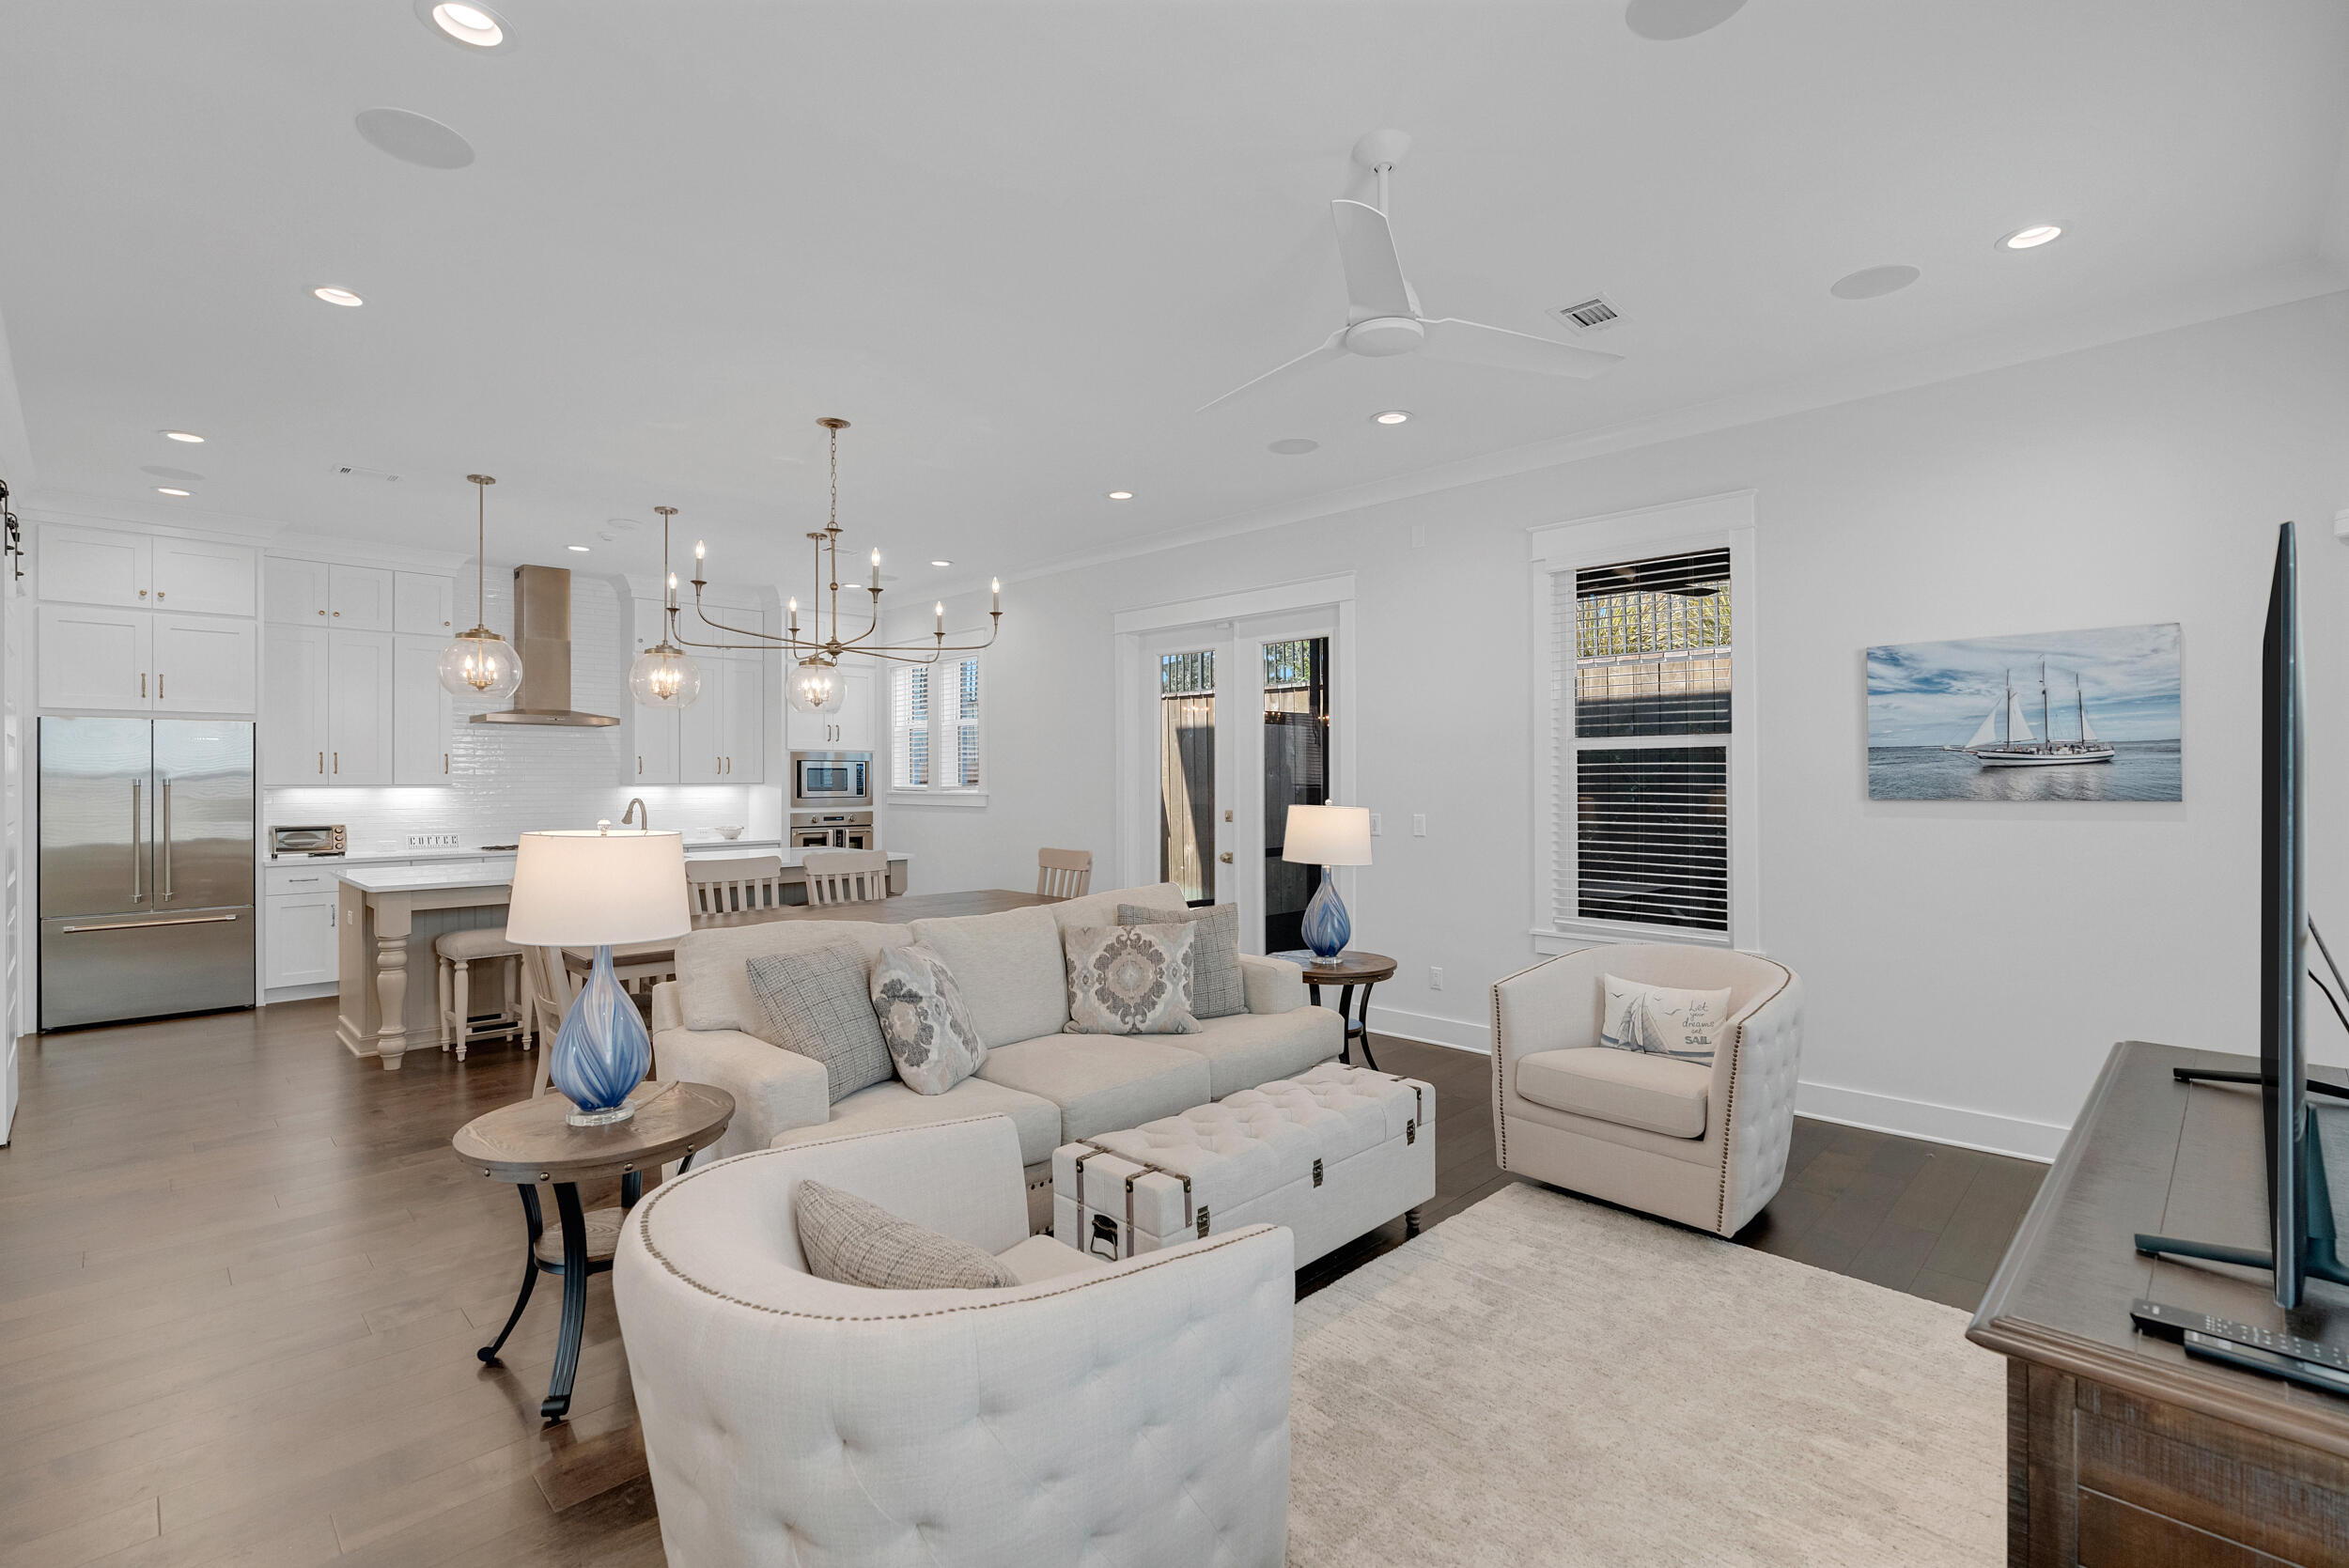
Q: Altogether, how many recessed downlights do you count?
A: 10